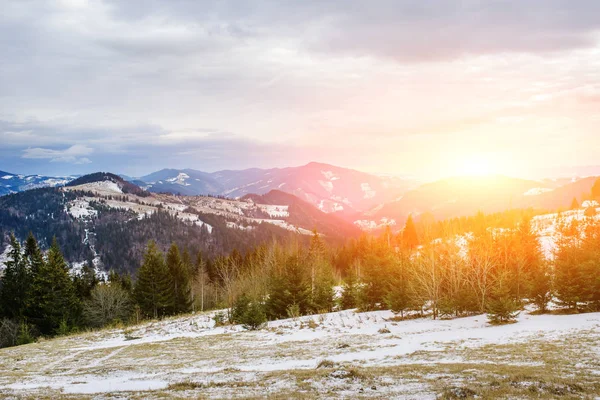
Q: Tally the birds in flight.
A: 0